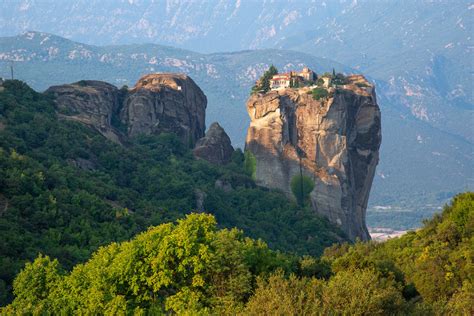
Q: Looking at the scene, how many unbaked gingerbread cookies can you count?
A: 0